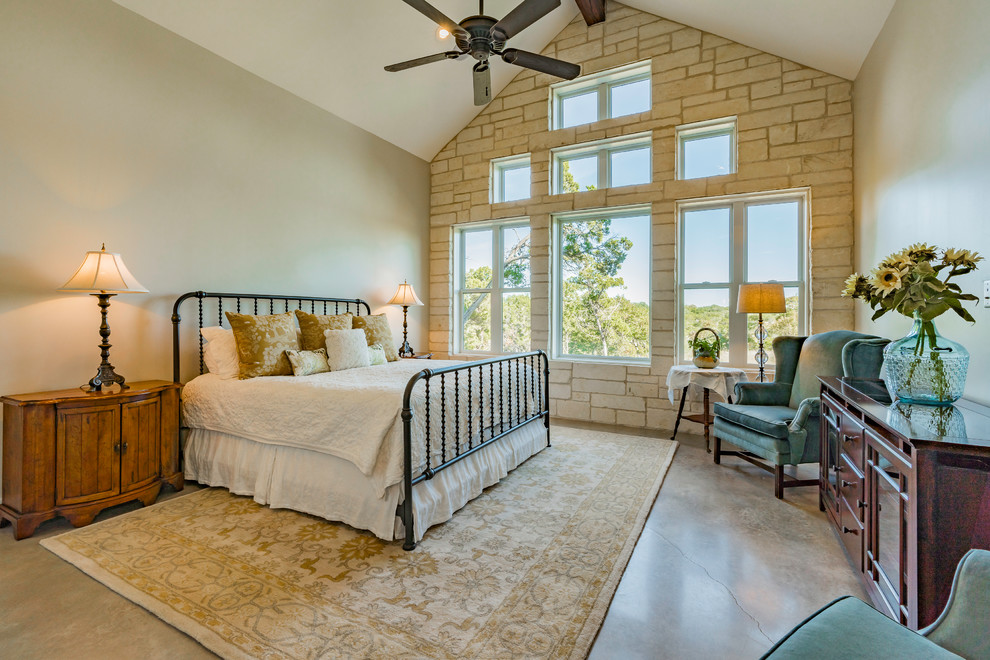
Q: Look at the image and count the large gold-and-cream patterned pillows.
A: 3